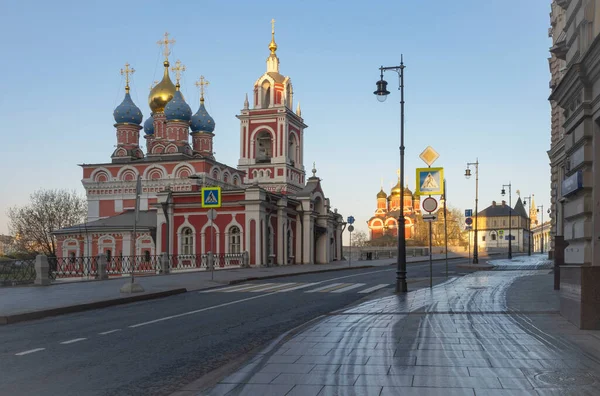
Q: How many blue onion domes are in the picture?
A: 4